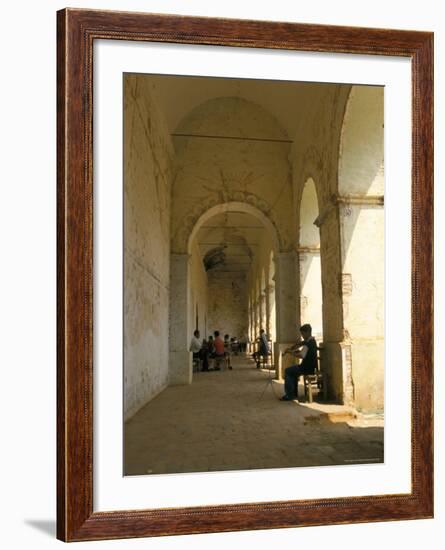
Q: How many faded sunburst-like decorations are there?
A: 1